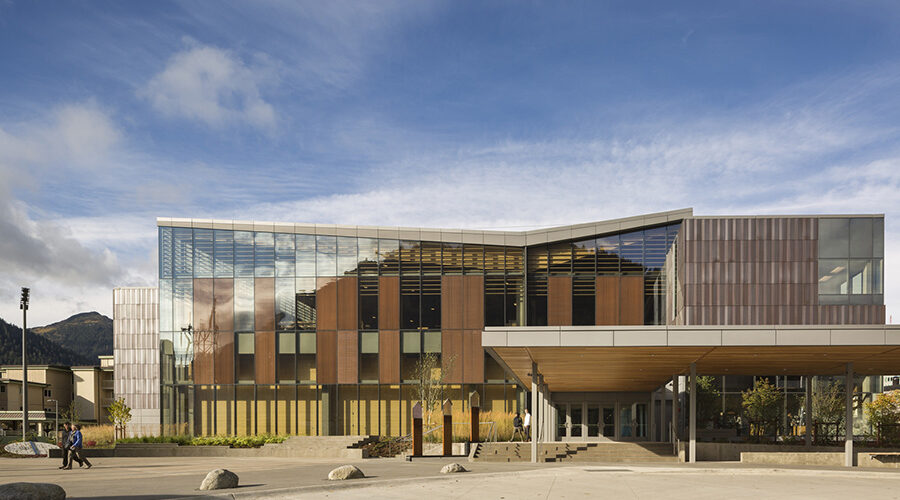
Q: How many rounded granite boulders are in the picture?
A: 4